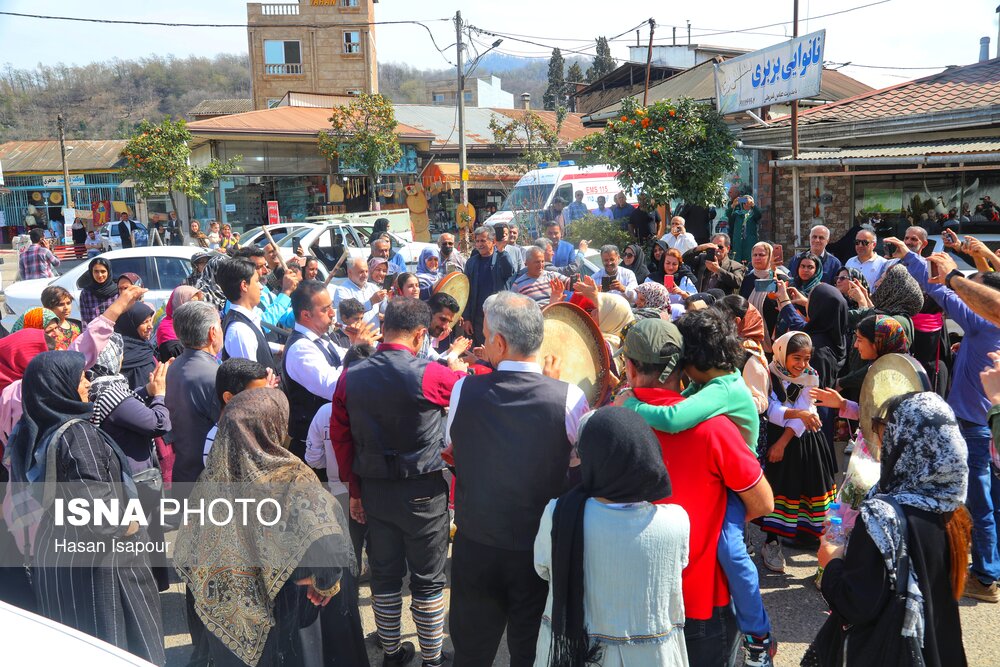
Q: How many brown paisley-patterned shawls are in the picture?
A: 1